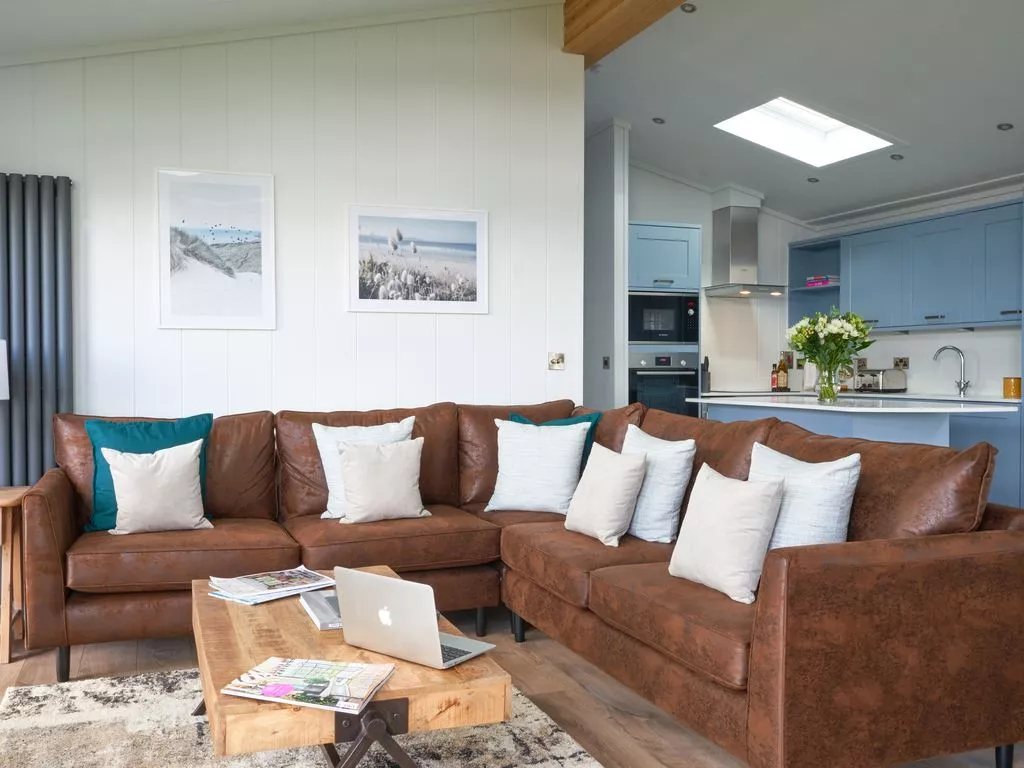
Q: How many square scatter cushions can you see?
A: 10